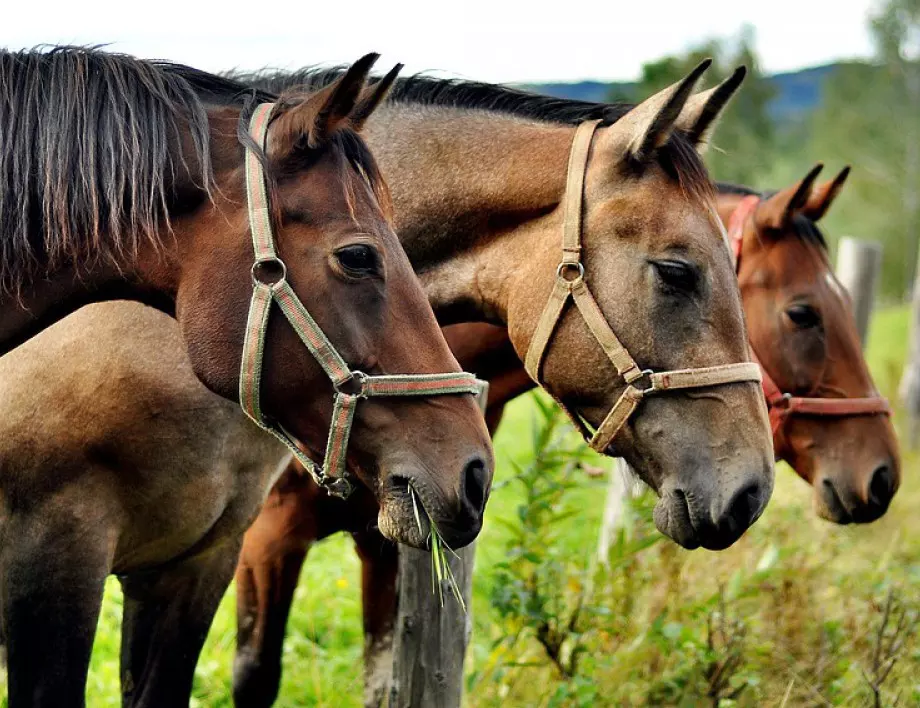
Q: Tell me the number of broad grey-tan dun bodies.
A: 1